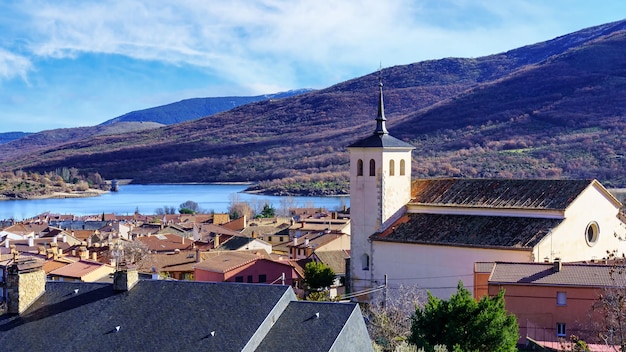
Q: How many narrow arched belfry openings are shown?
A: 4